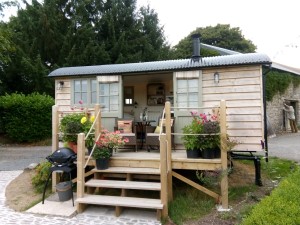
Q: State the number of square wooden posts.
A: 6